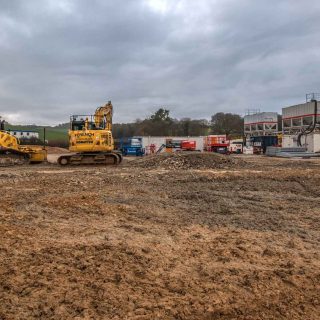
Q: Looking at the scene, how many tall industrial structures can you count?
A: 2